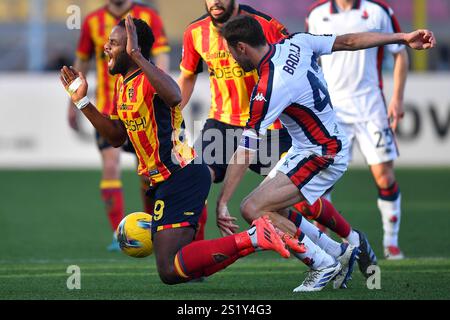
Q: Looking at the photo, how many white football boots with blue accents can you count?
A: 2